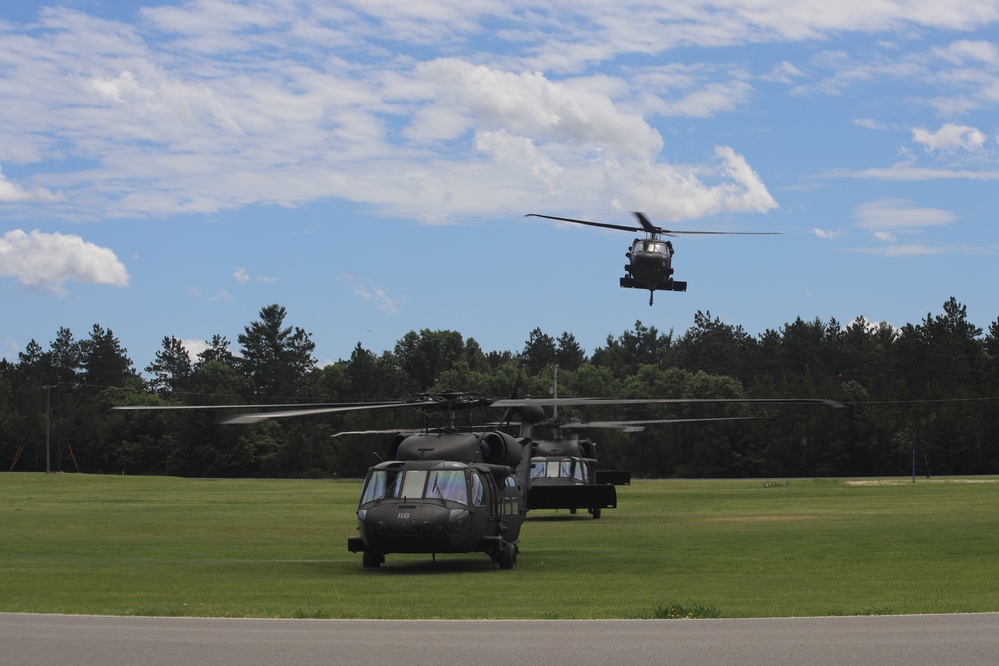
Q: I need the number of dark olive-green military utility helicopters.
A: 3